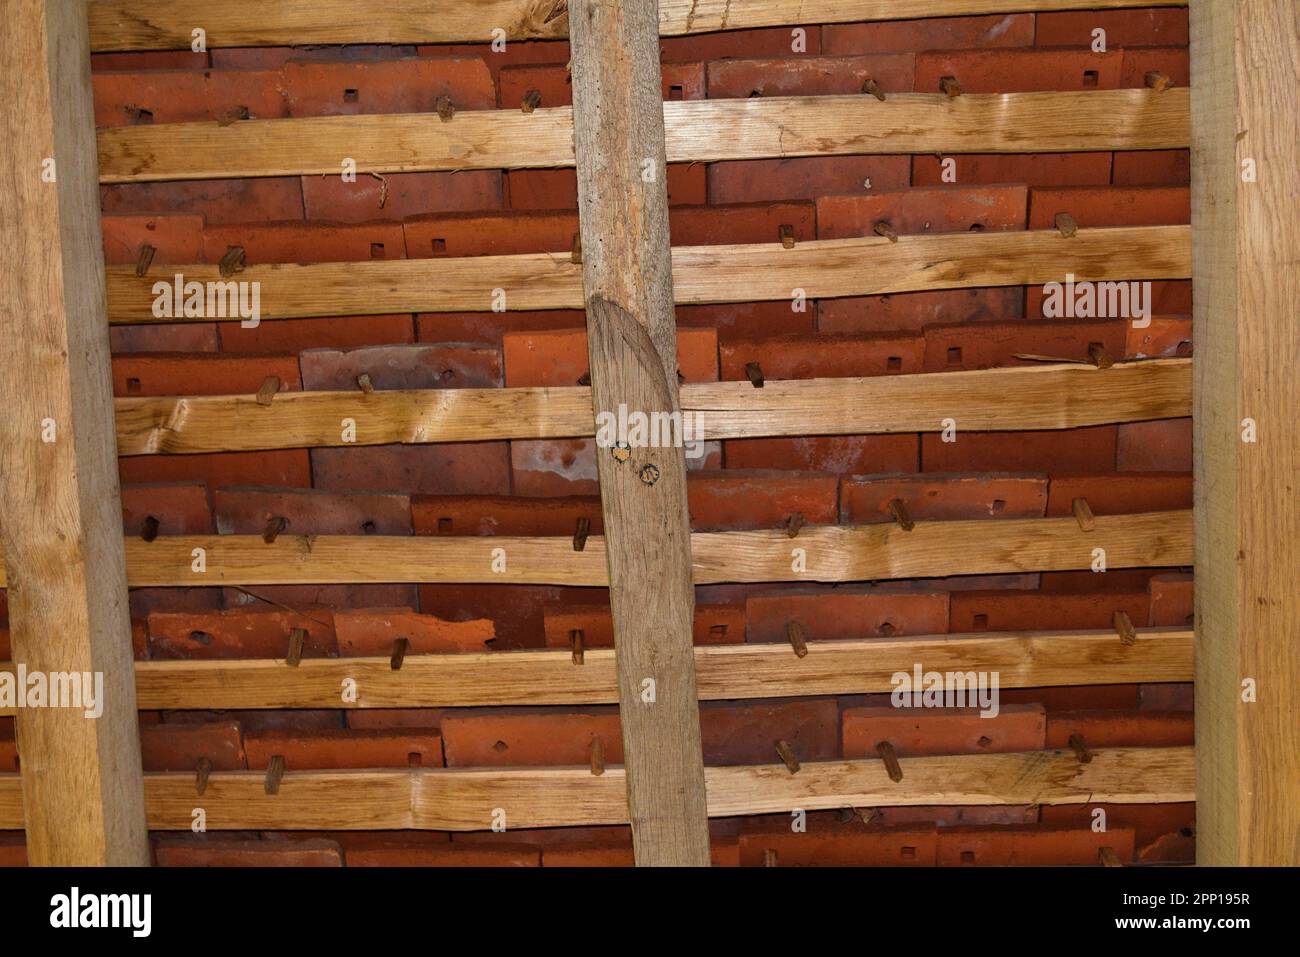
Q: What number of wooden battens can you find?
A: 7